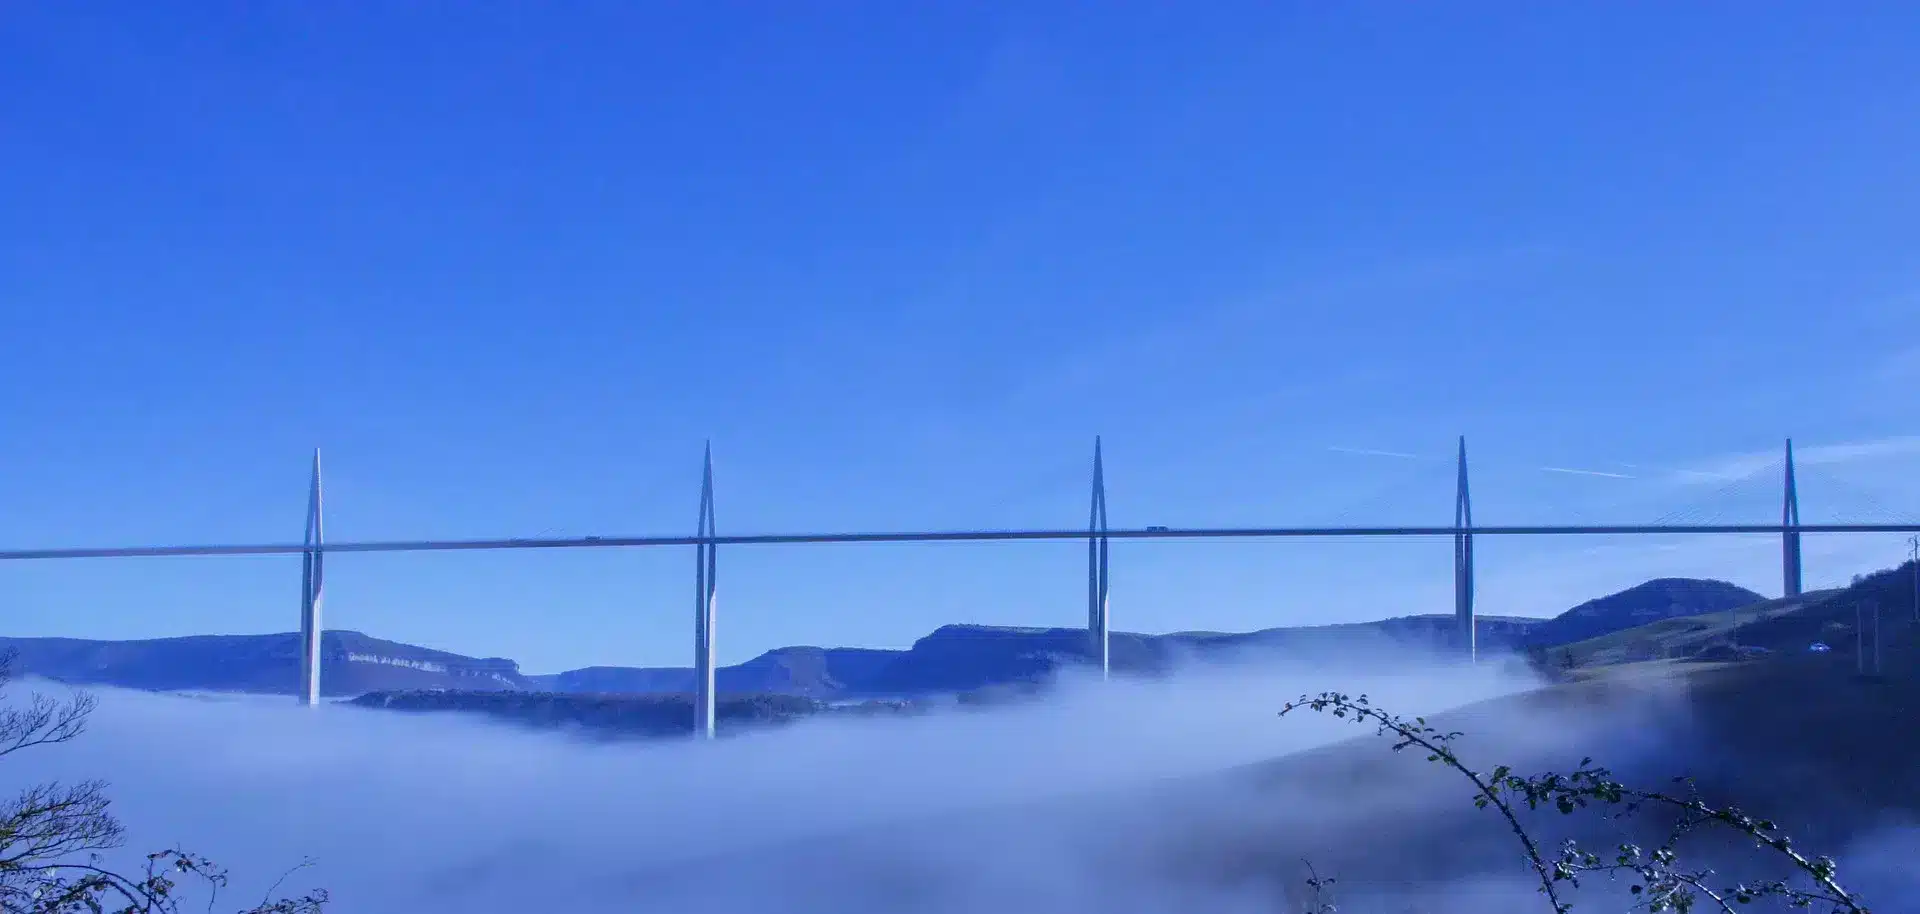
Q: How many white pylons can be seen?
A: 5